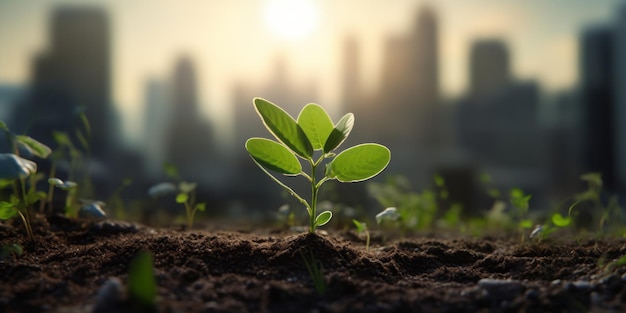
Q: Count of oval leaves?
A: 6